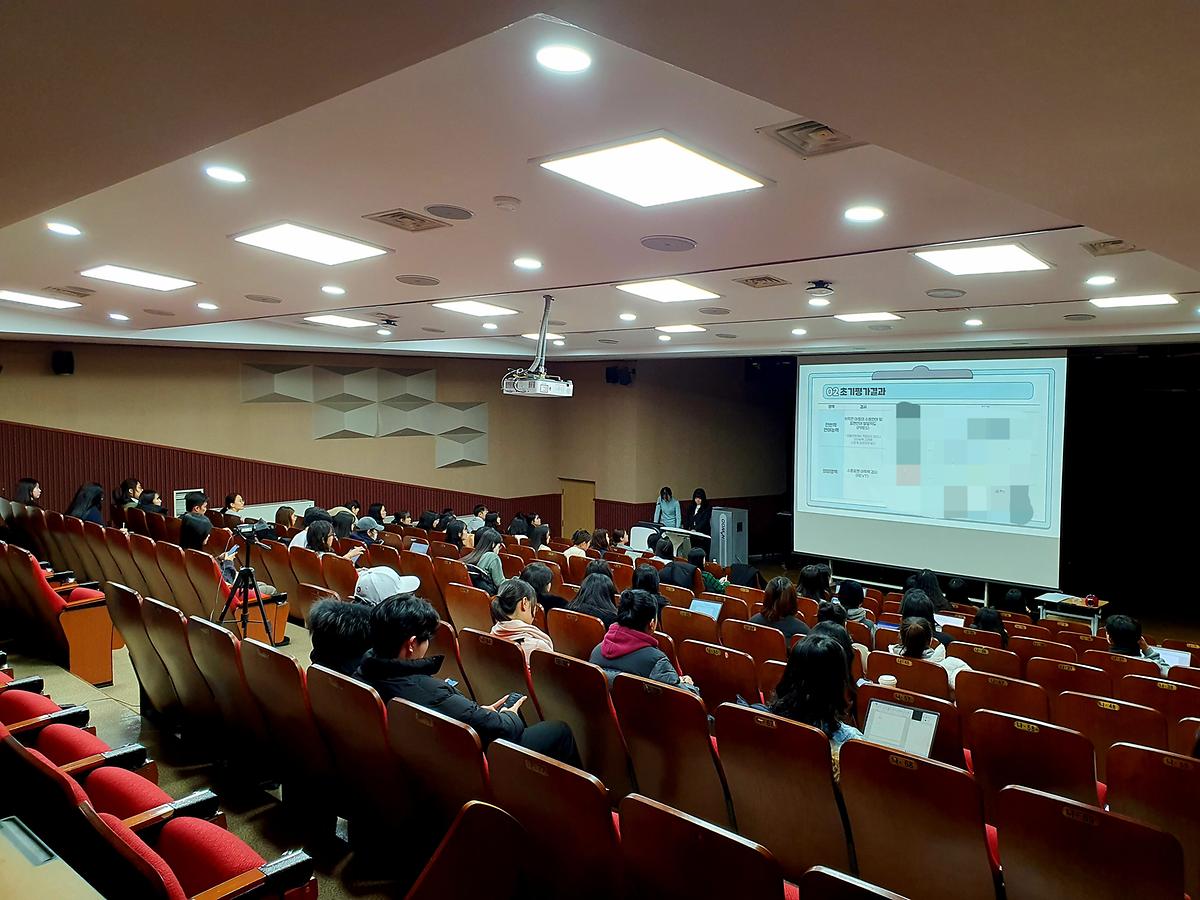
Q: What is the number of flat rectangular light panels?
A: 12